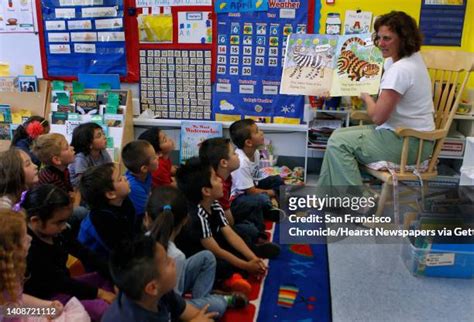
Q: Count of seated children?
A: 14